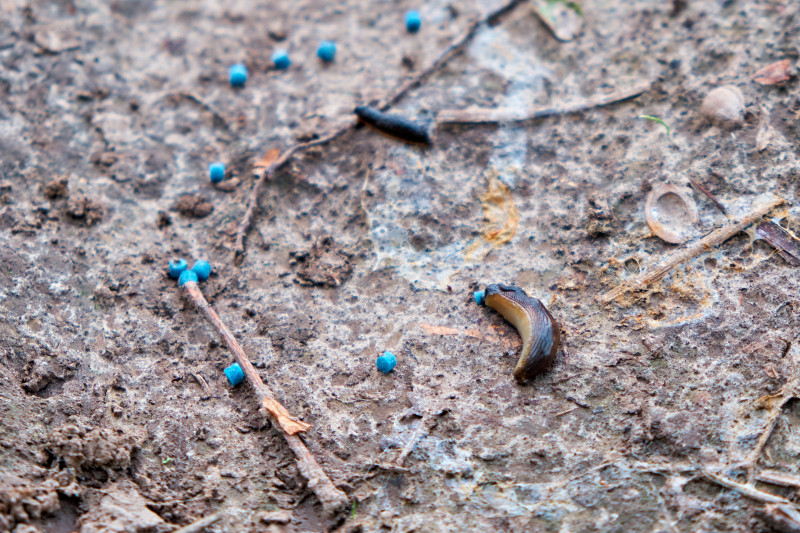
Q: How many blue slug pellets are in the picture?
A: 11